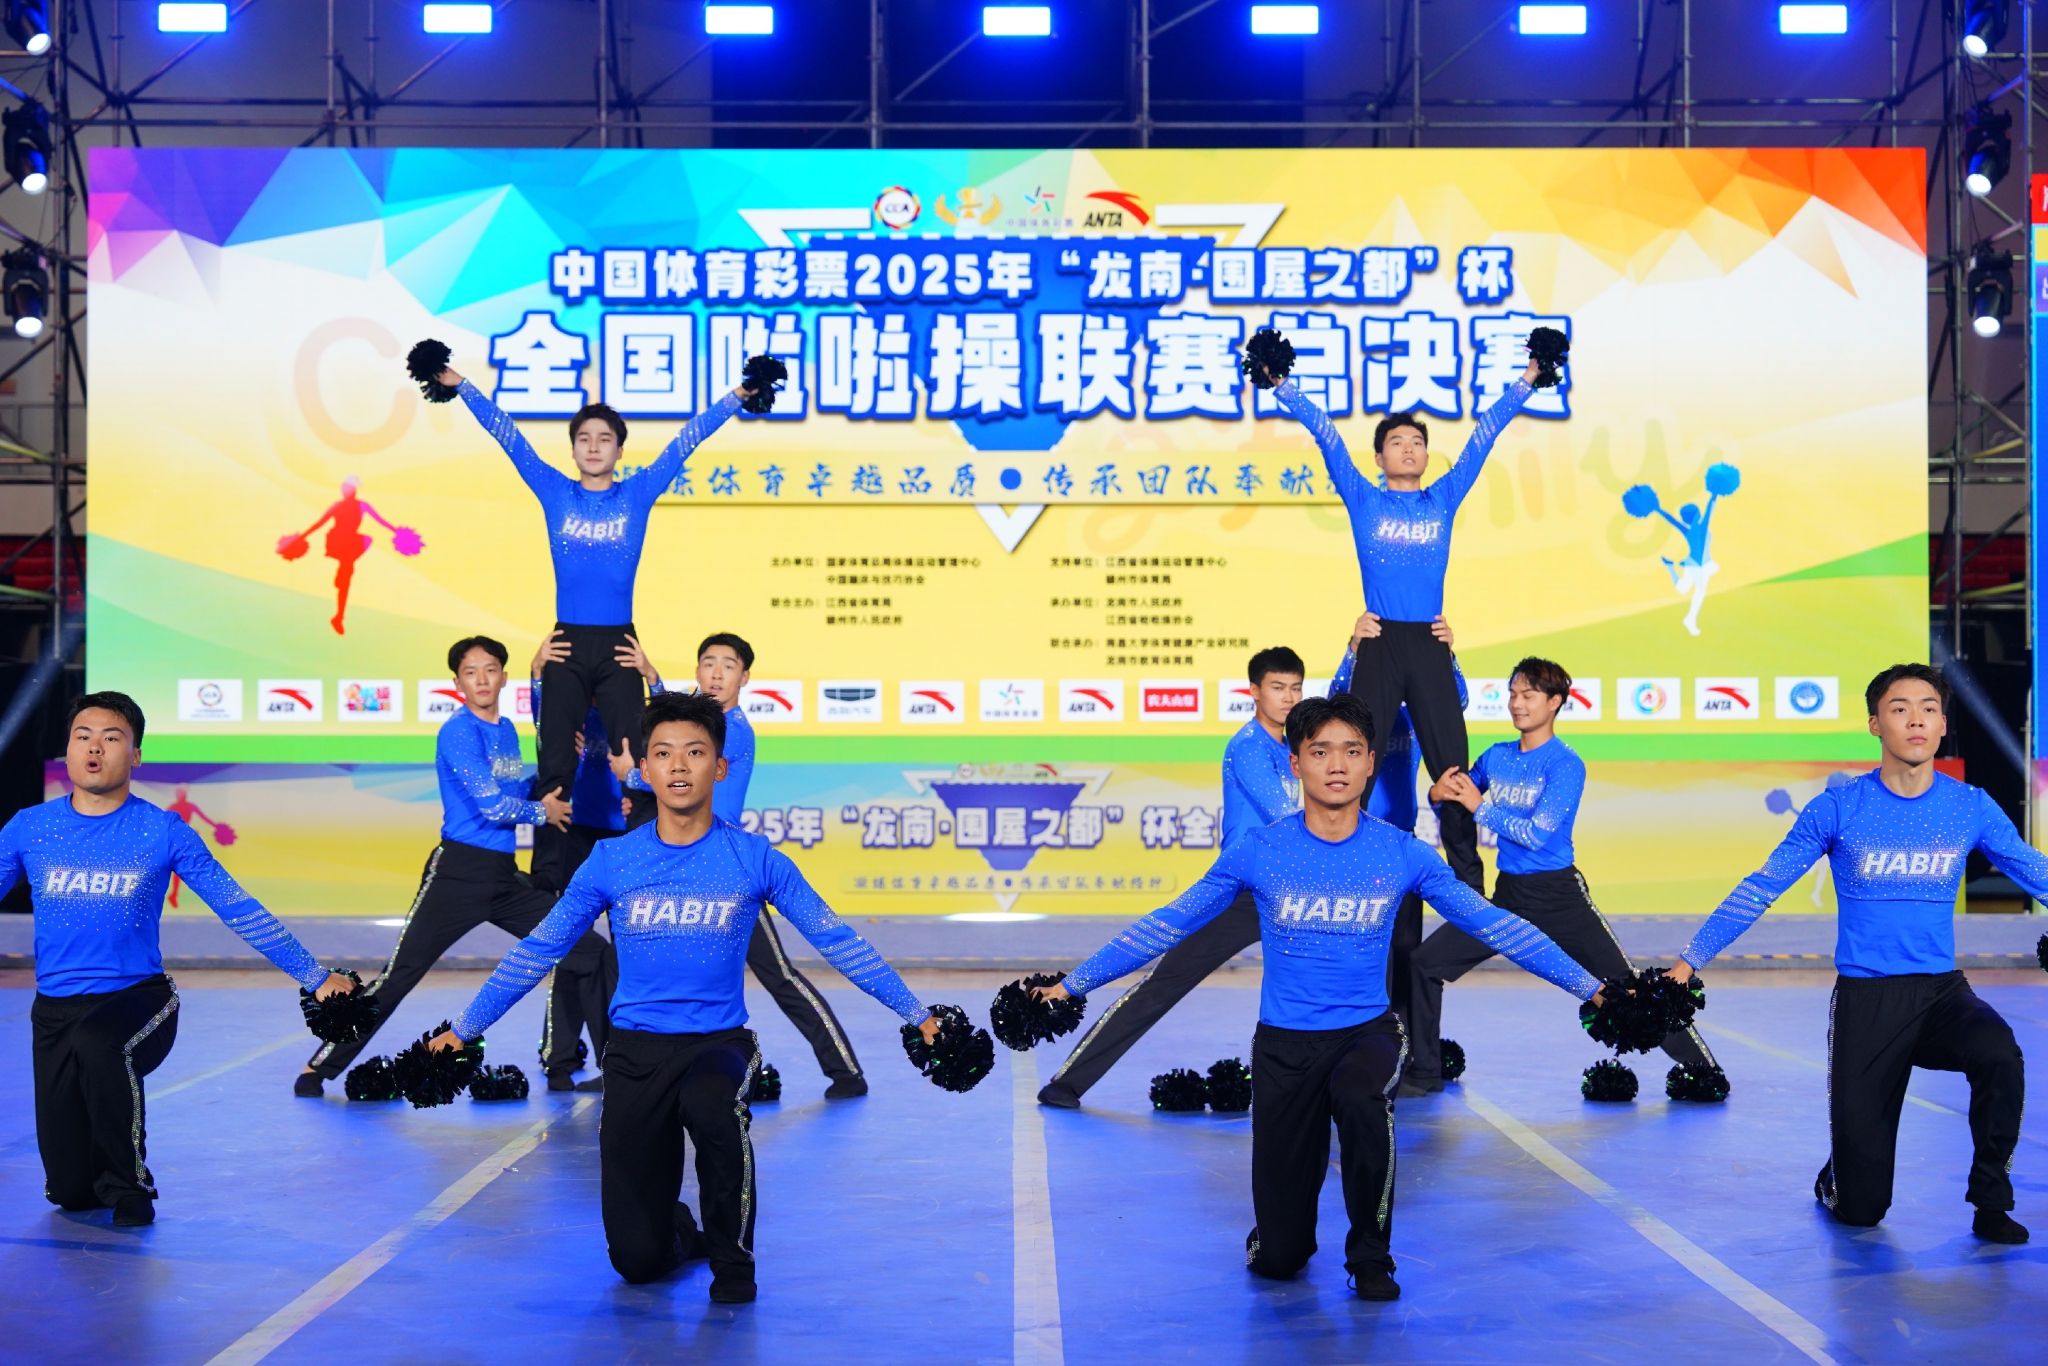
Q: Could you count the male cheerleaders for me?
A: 12